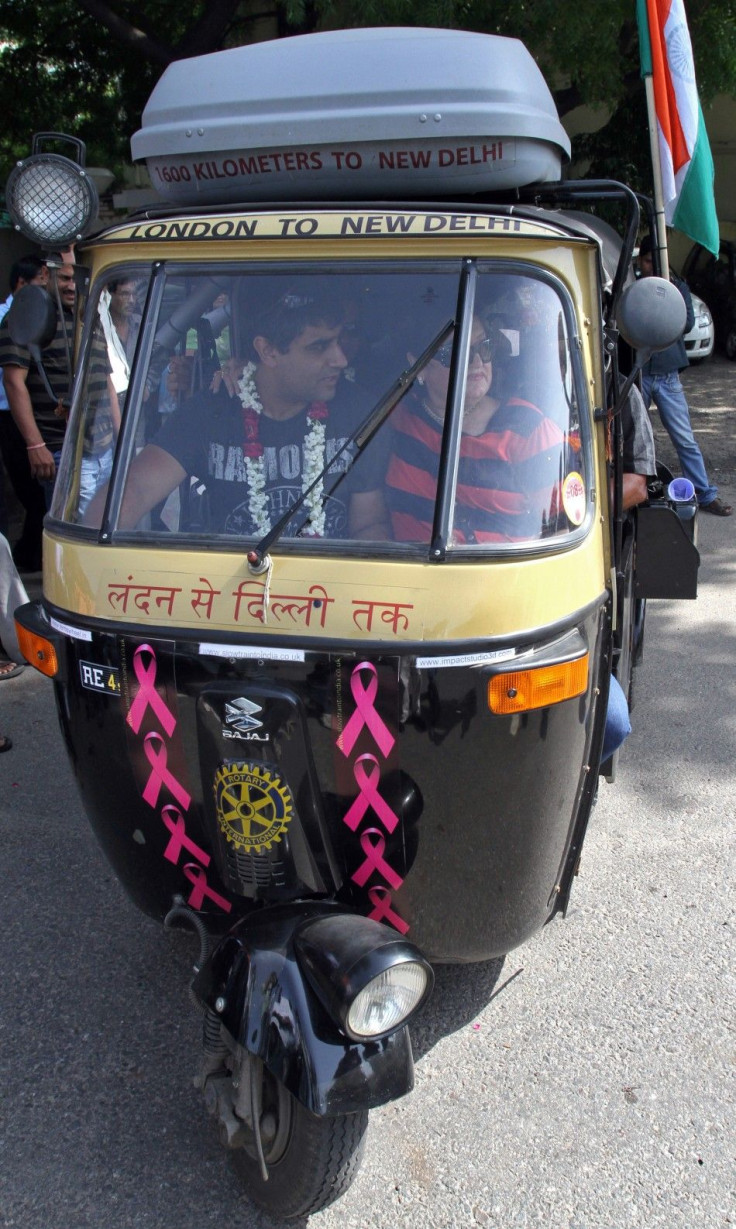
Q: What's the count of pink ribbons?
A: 8